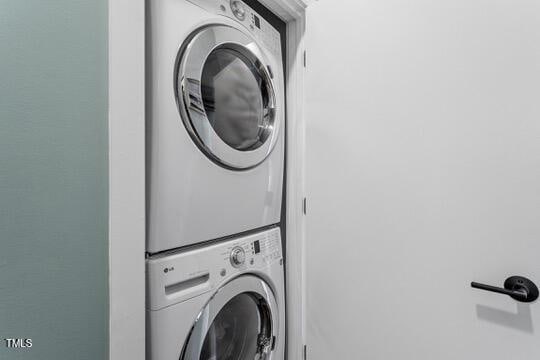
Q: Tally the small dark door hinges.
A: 3